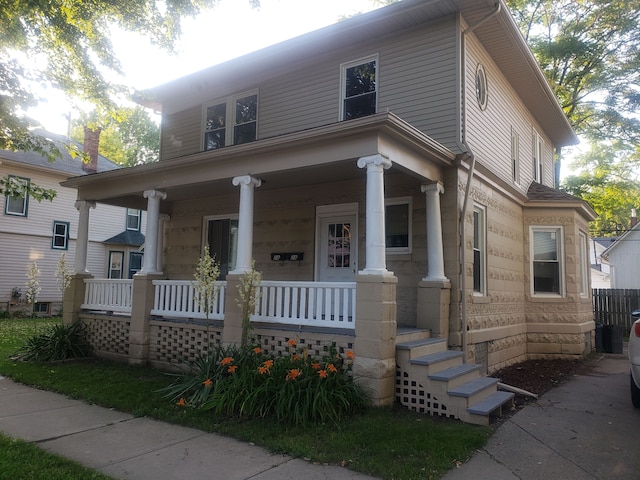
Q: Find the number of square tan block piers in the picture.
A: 5